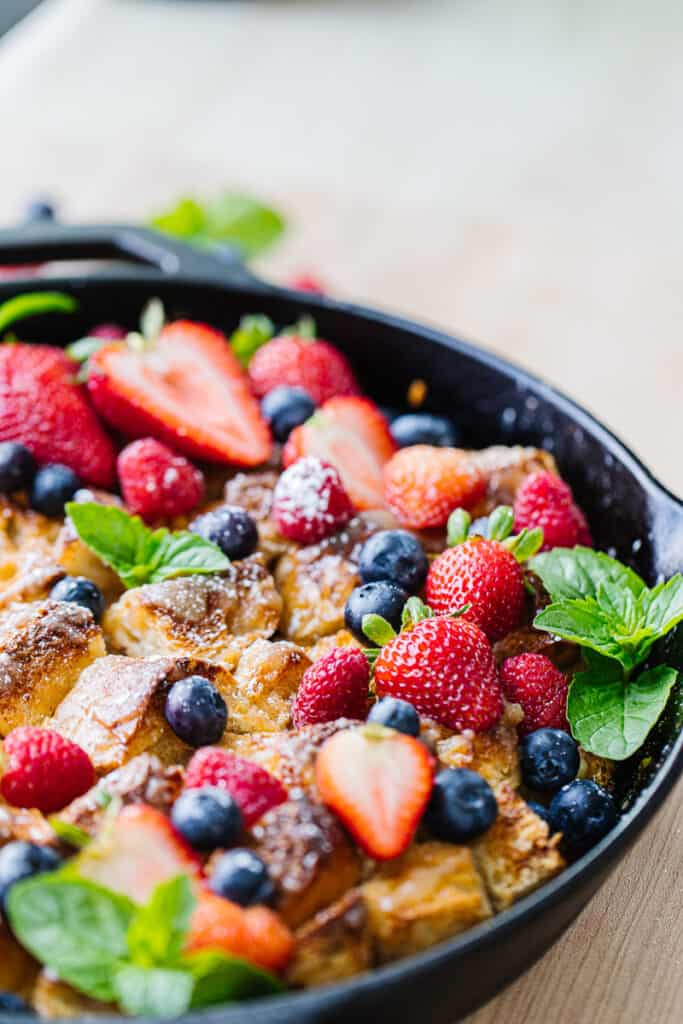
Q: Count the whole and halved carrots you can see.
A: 0